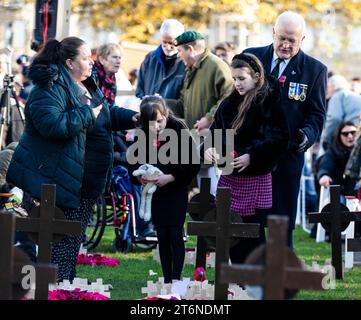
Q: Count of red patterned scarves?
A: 1